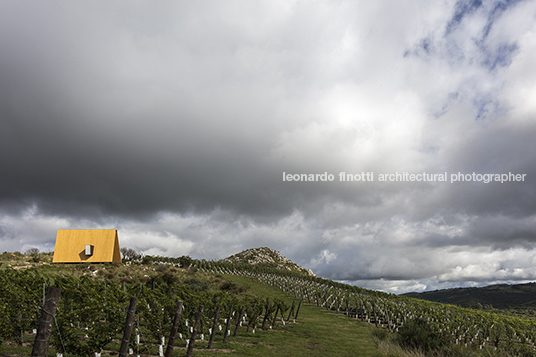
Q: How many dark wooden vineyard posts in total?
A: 12